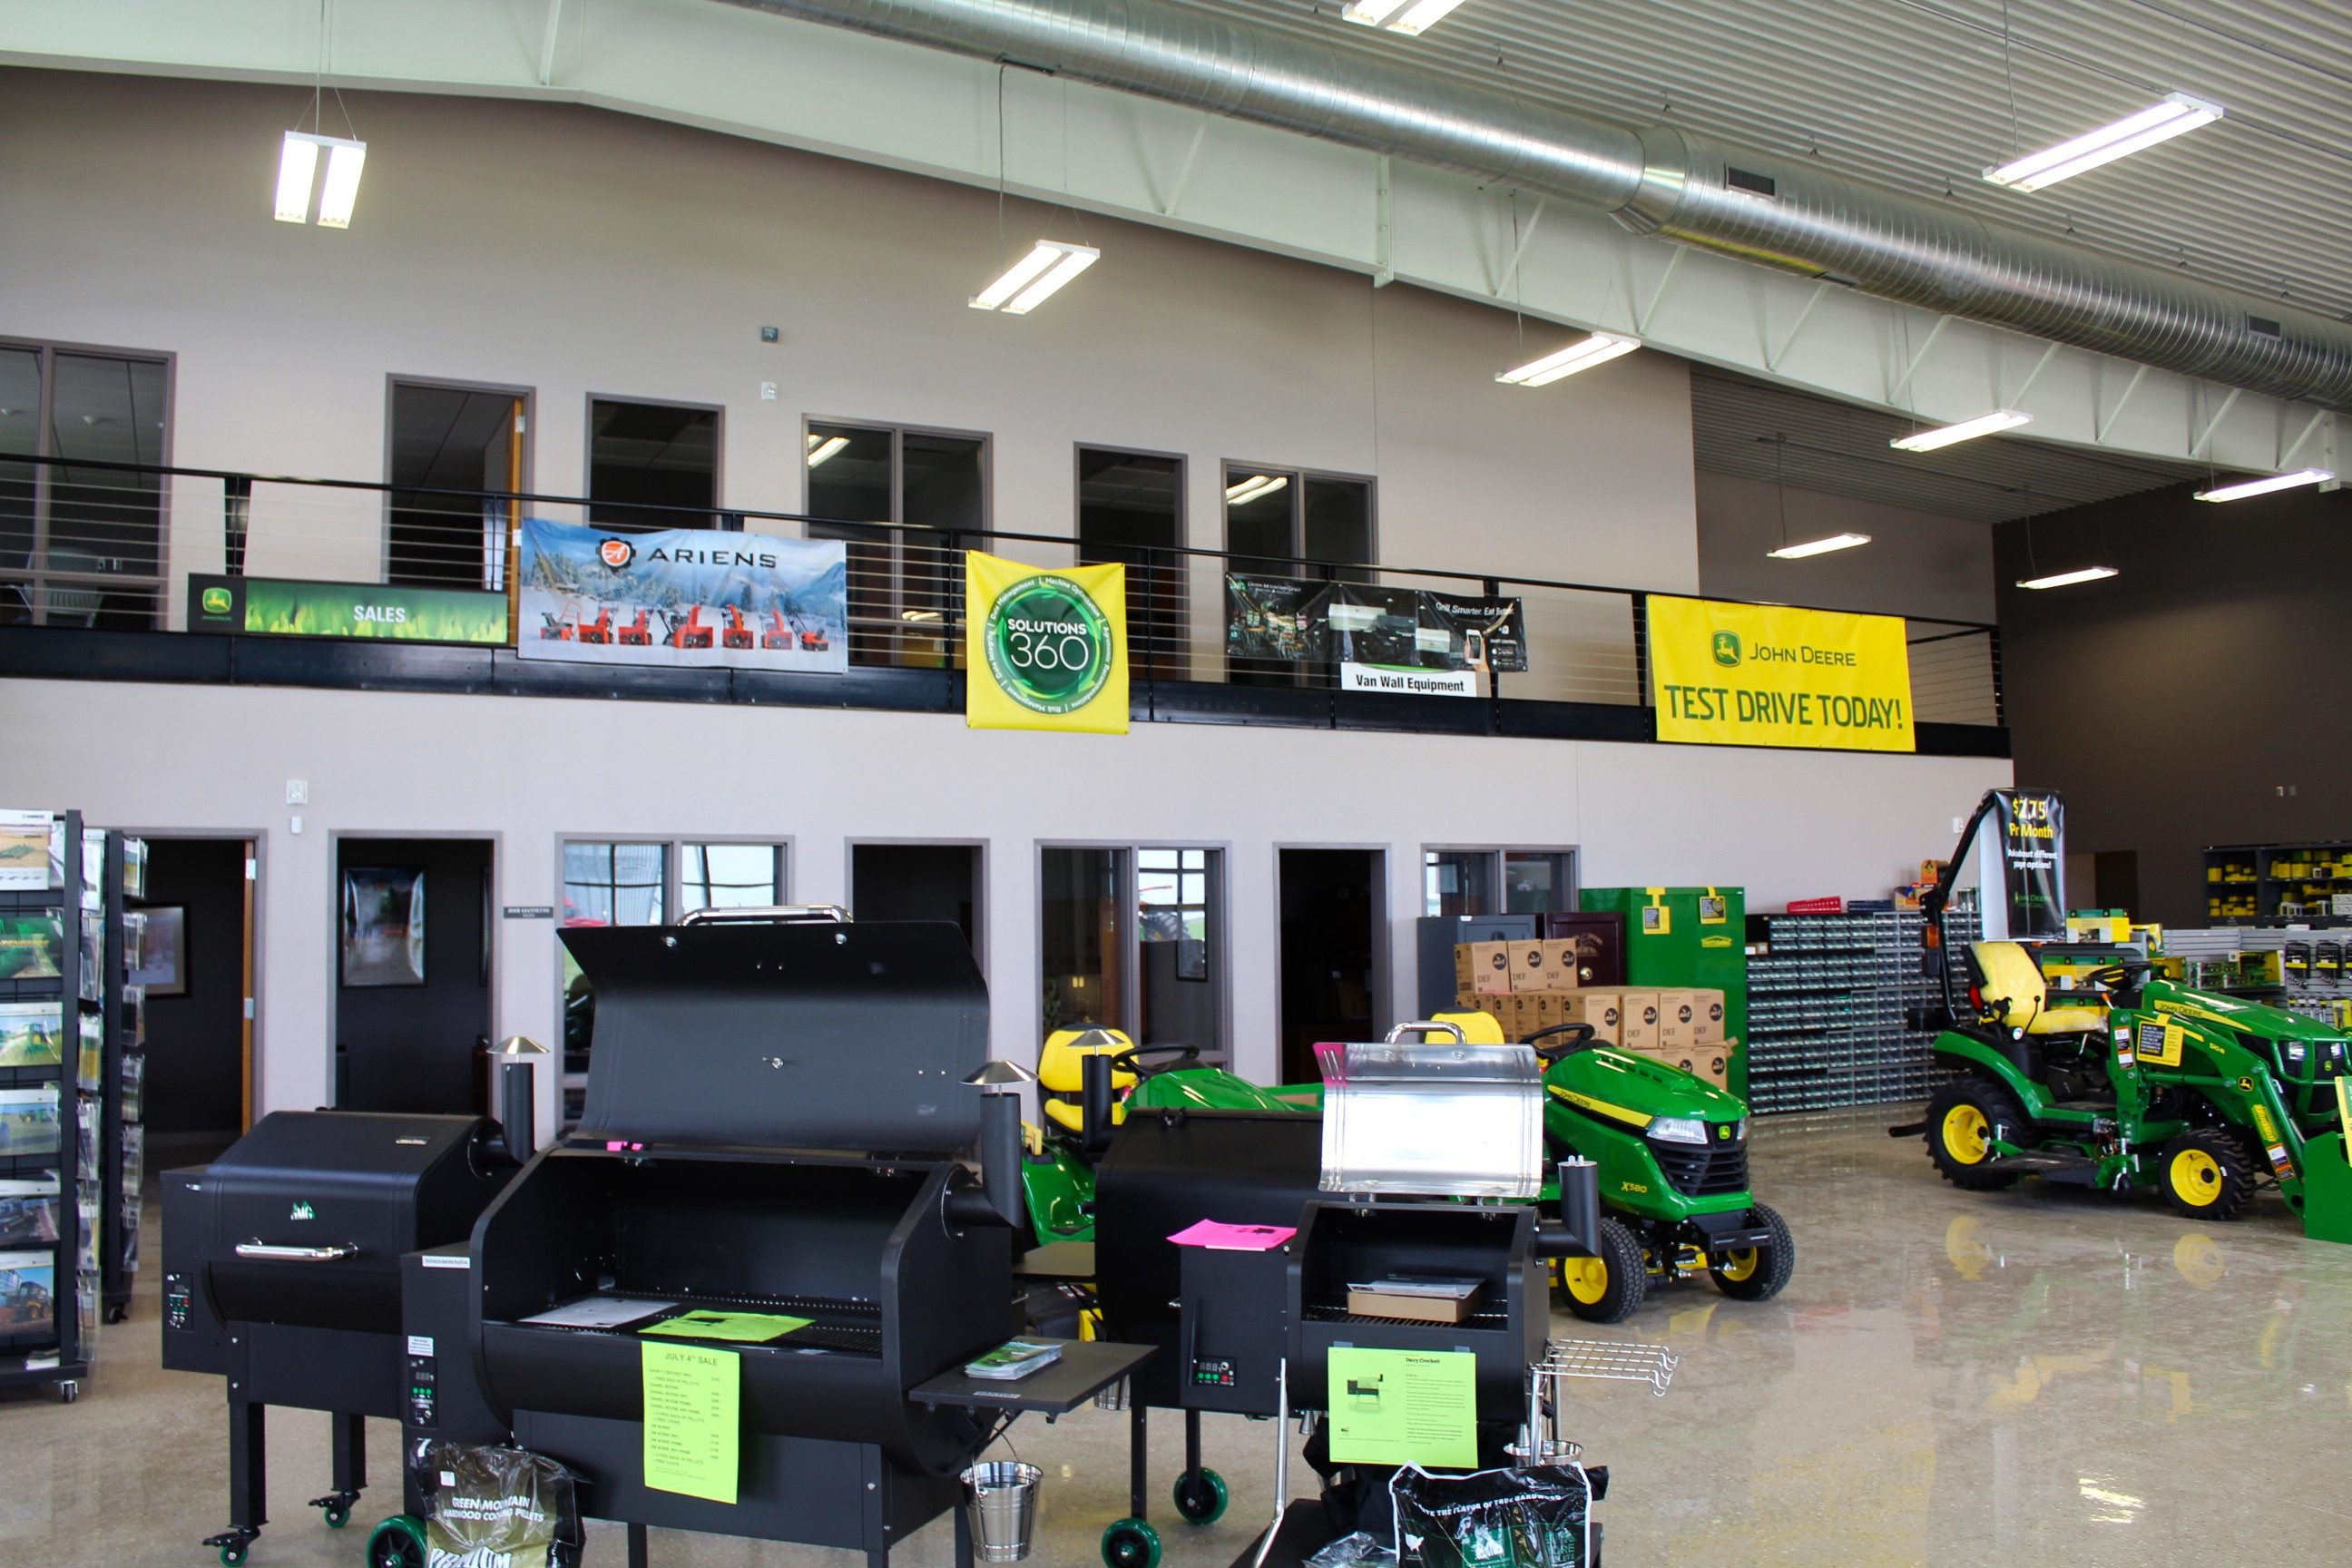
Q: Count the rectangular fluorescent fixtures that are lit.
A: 9